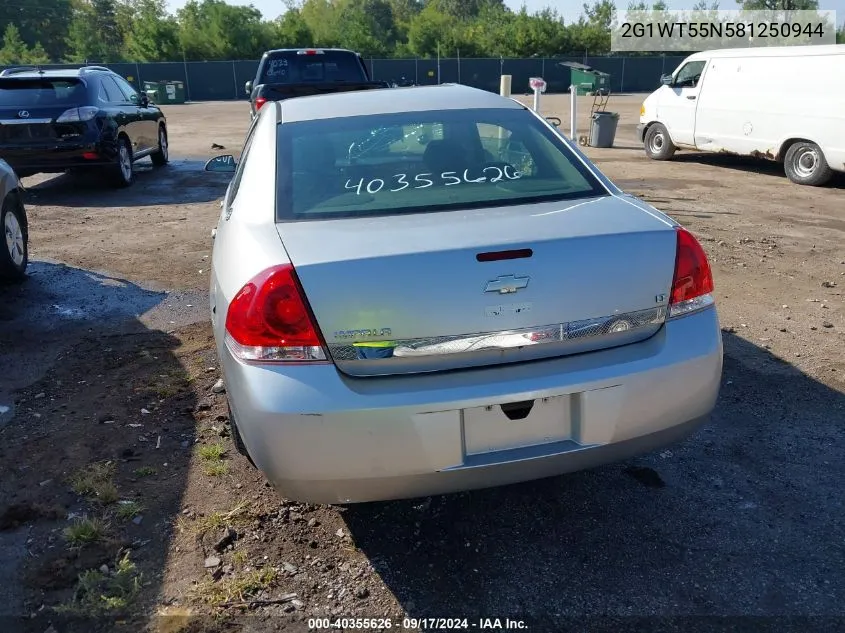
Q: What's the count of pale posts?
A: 3